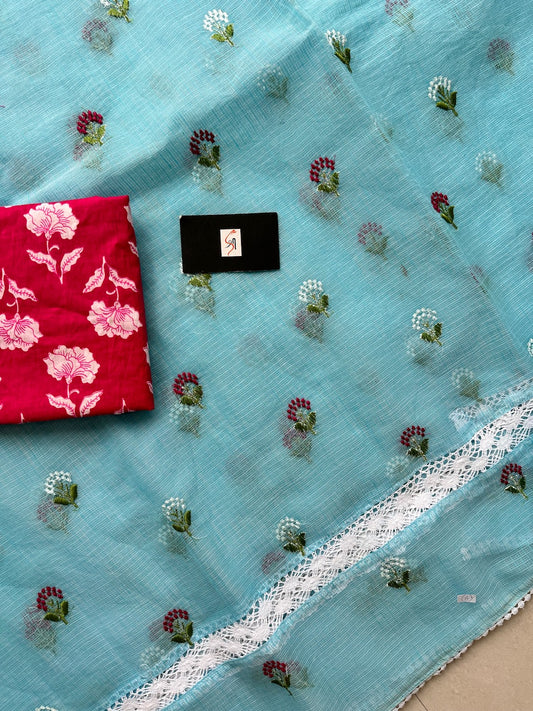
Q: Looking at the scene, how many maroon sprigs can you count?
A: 11